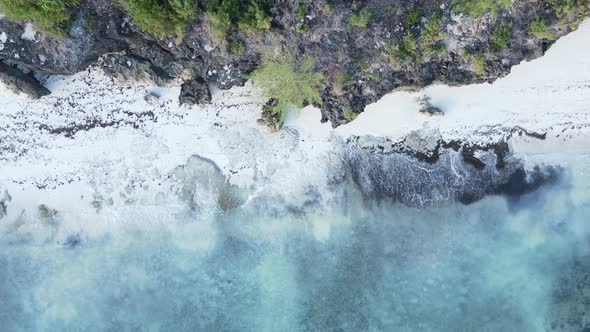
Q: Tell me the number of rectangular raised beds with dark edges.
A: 0